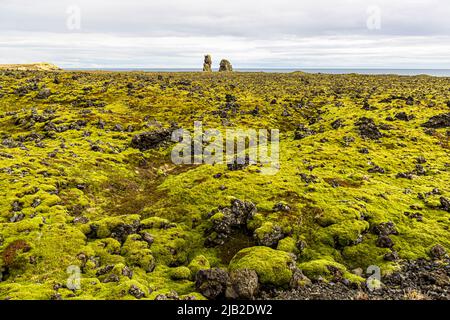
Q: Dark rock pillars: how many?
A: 2